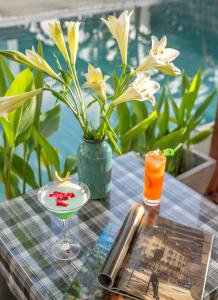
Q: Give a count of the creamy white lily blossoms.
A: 8